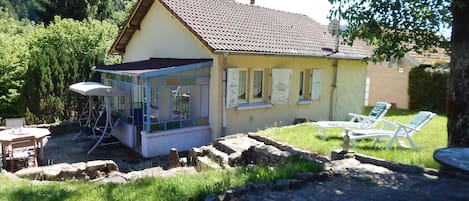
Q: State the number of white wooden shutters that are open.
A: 3